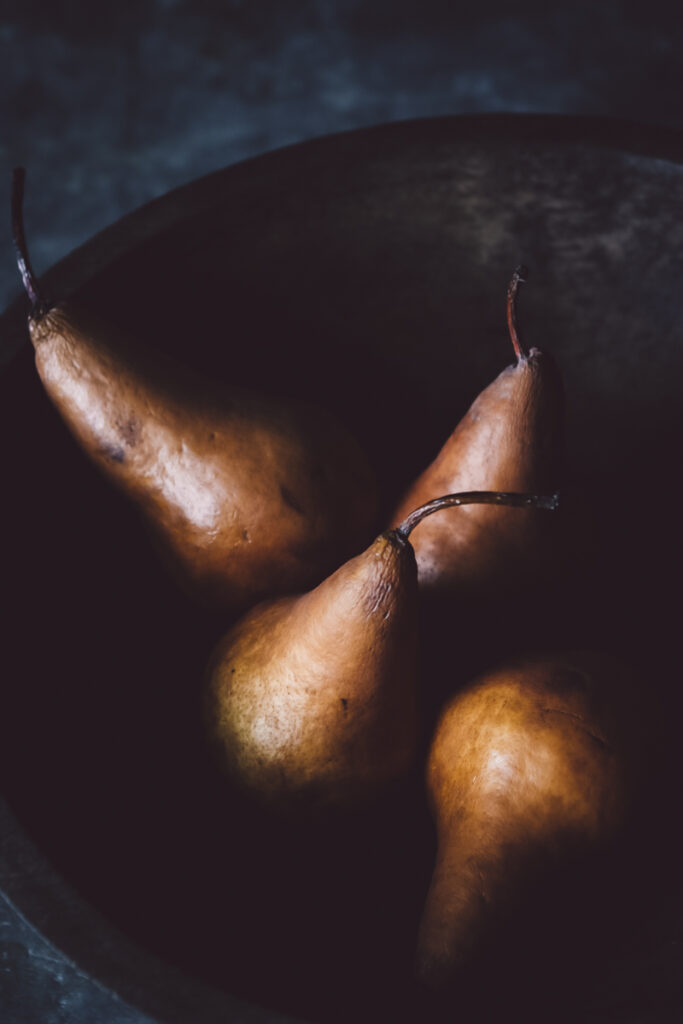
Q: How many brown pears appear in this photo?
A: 4